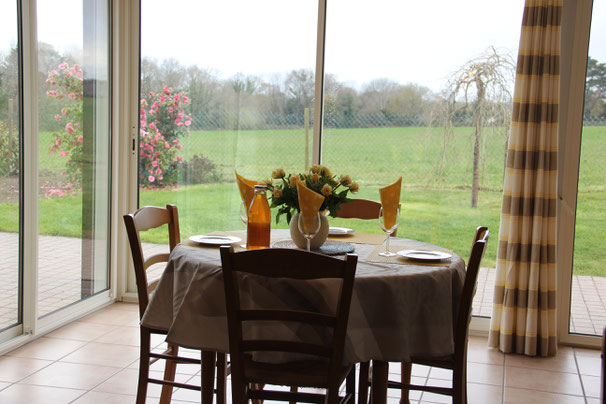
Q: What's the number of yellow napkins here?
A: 3